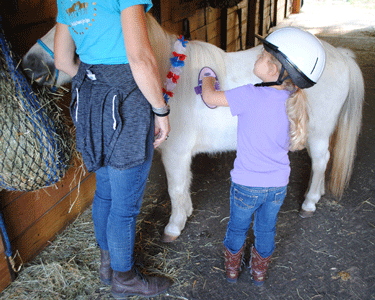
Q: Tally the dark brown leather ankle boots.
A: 2